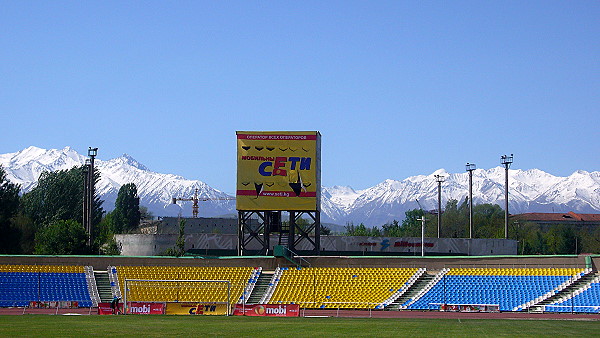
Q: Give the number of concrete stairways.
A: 4